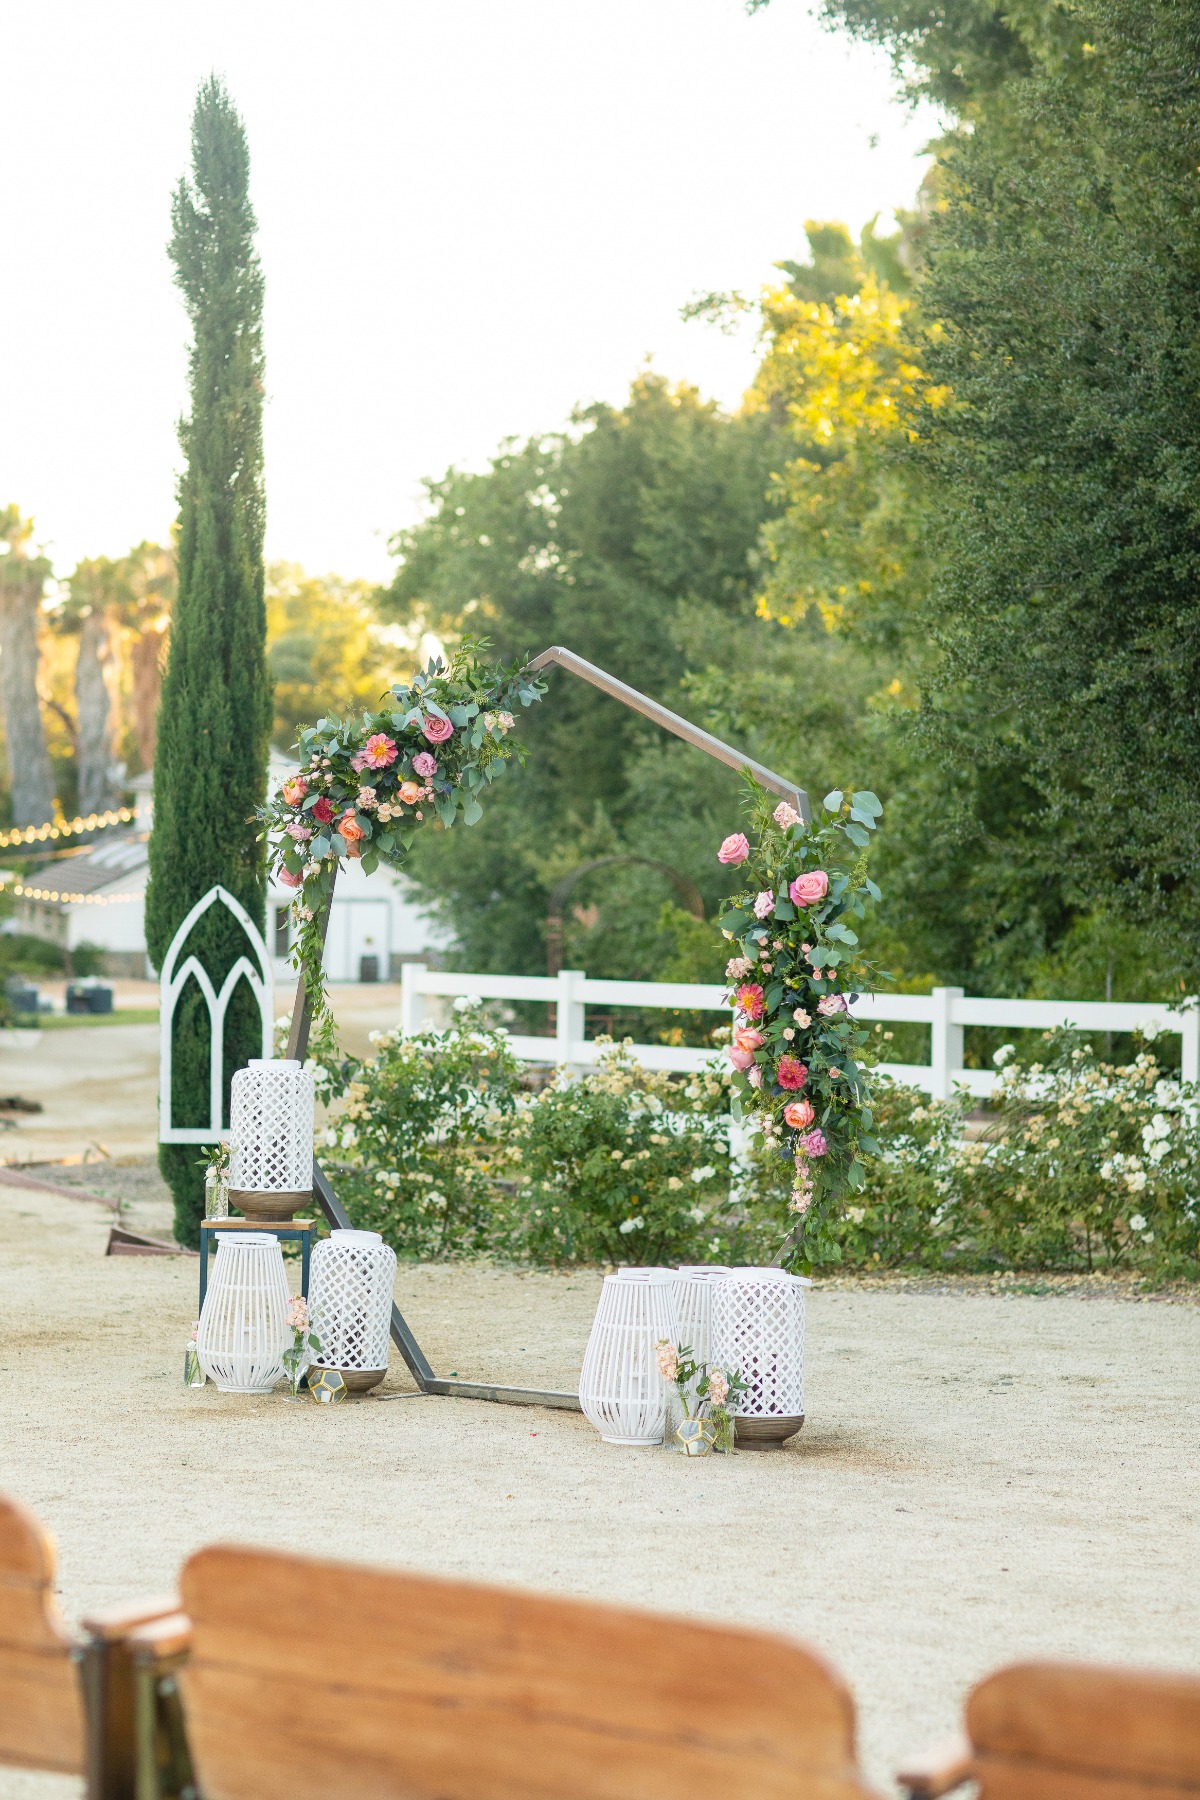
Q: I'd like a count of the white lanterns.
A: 6